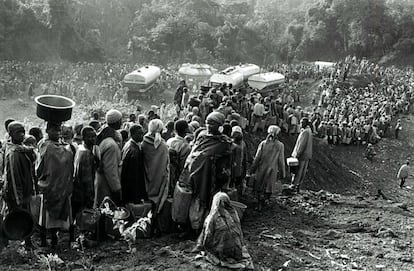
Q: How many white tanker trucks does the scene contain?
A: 5